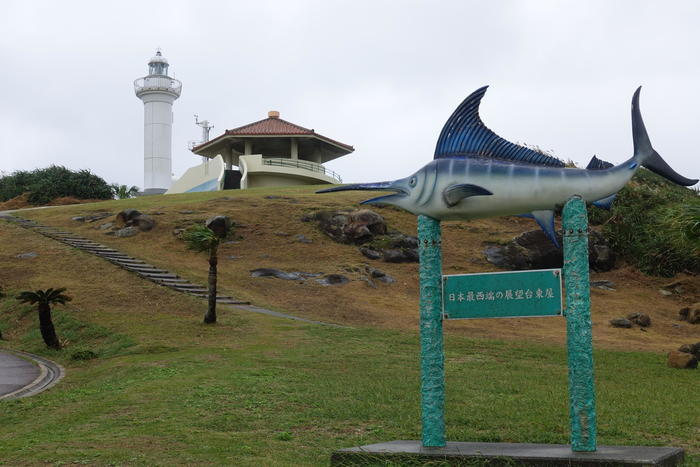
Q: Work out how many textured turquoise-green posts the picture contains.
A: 2